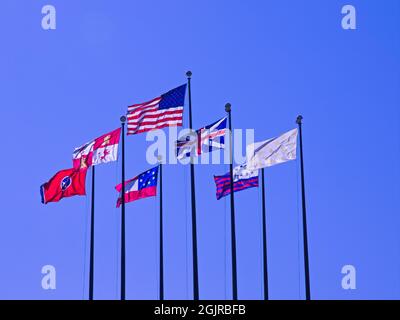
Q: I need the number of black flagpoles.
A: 7